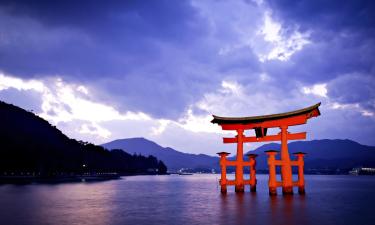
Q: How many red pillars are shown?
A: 6